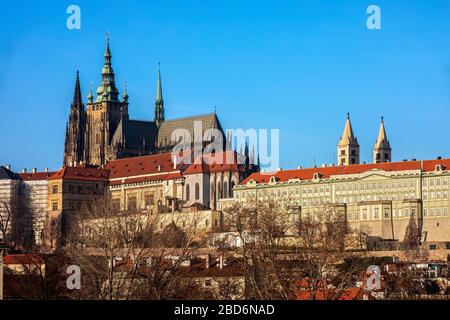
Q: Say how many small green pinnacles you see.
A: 2